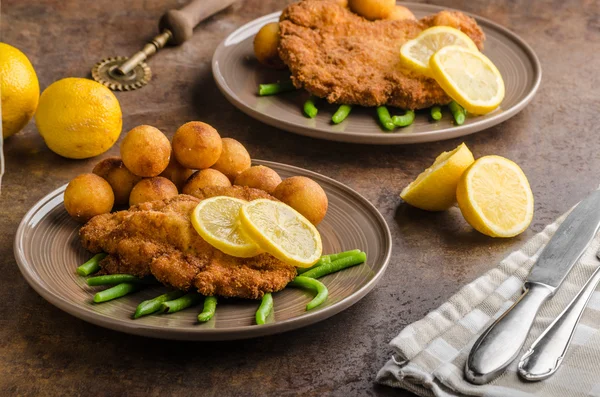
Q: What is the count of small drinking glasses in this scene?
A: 0